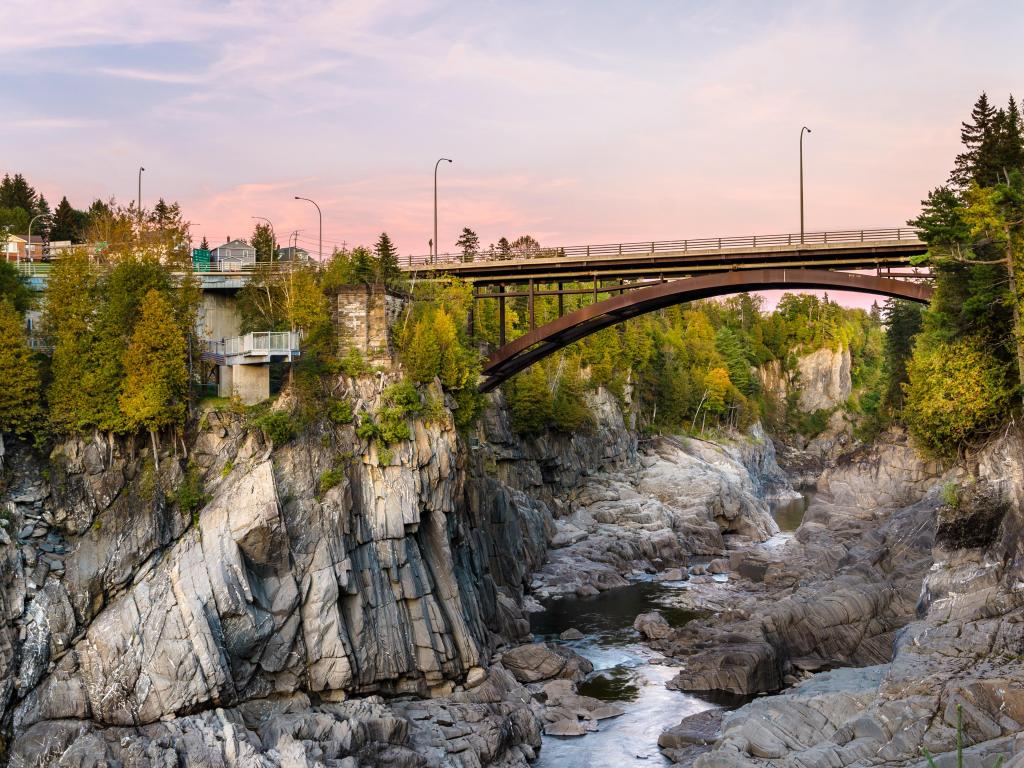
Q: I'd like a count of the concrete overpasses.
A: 1